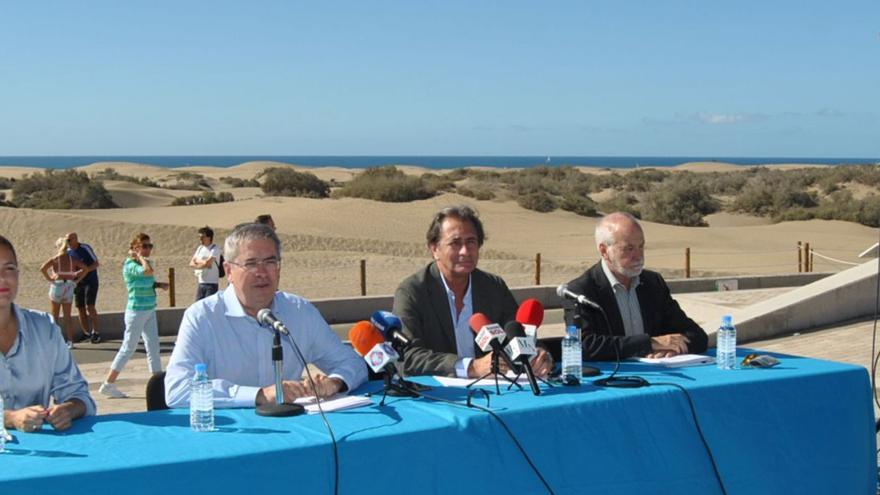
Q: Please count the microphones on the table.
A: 7